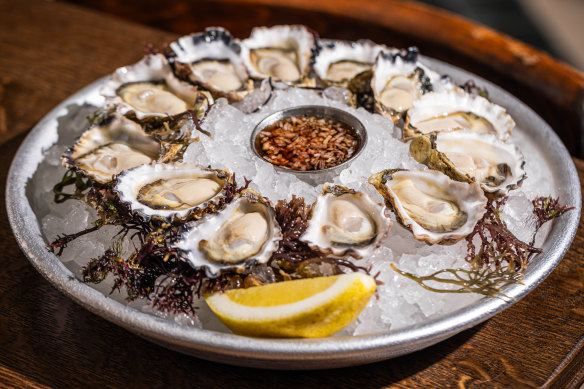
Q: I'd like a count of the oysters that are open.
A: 12